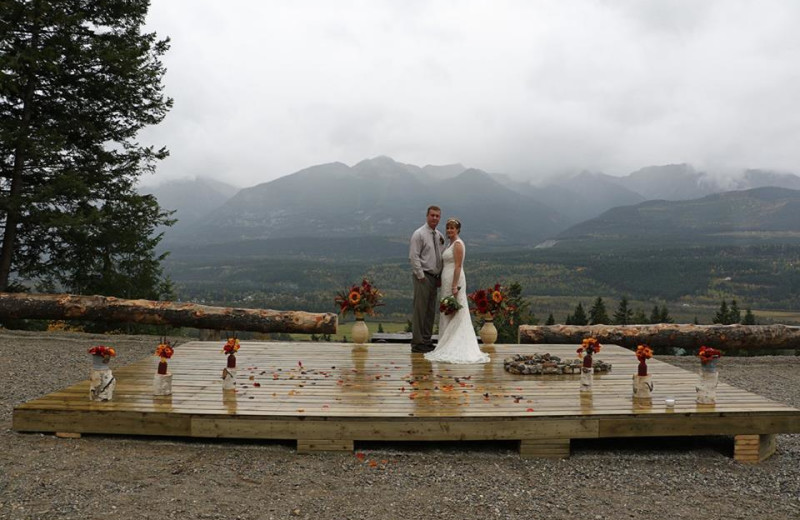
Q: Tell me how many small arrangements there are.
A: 6